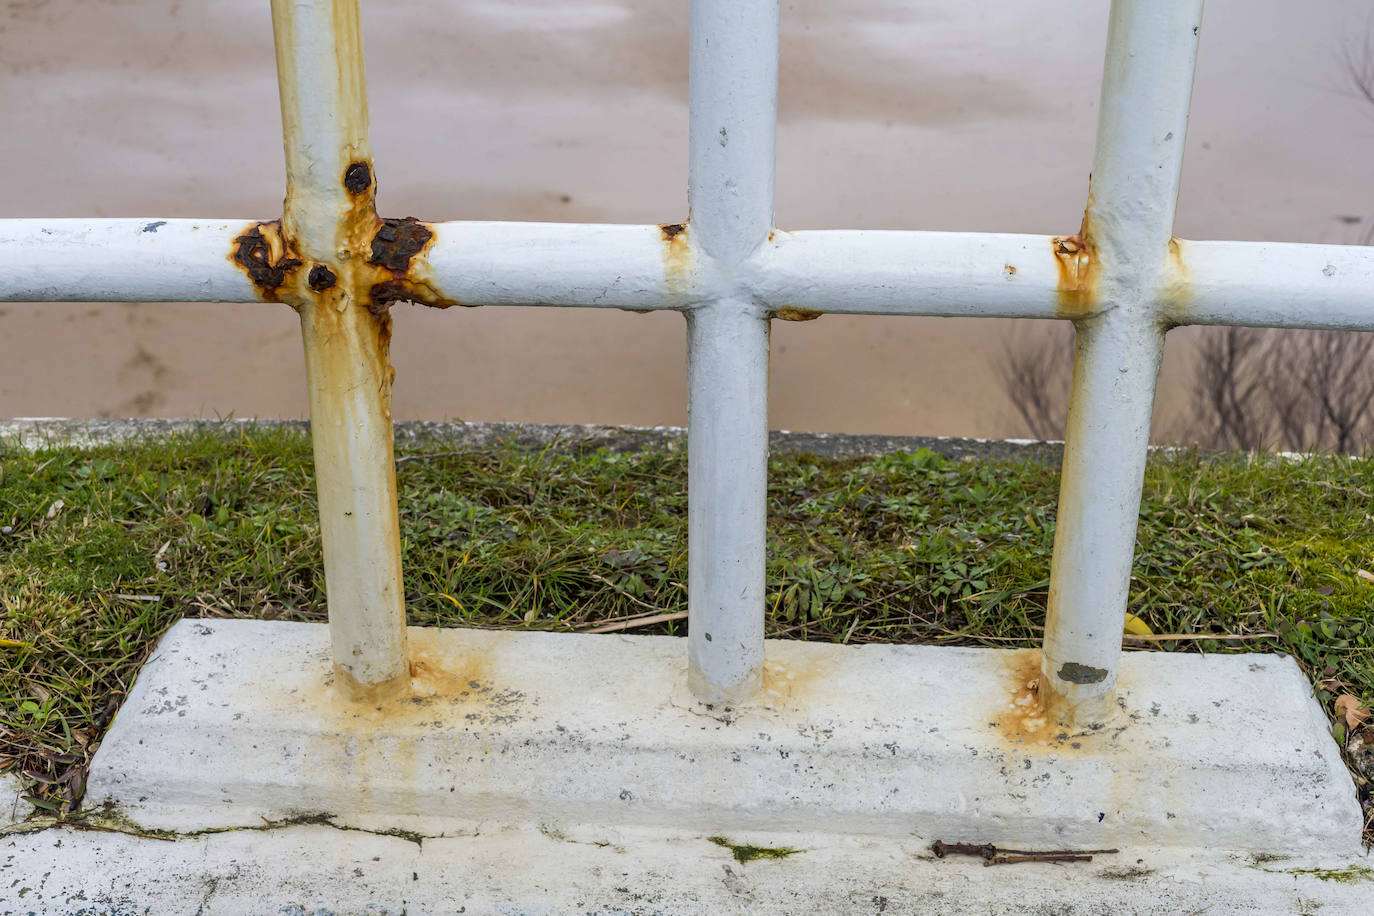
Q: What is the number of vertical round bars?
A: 3